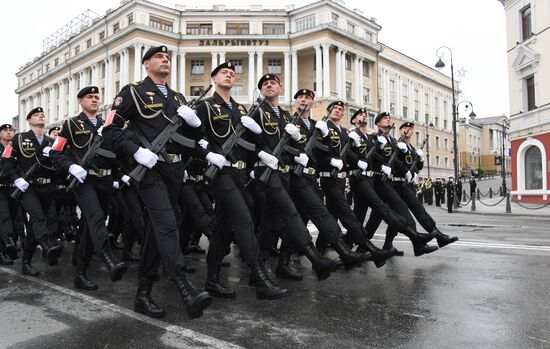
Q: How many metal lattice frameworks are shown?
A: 1